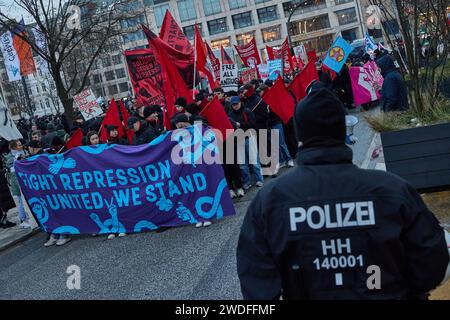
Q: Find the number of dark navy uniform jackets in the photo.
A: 1